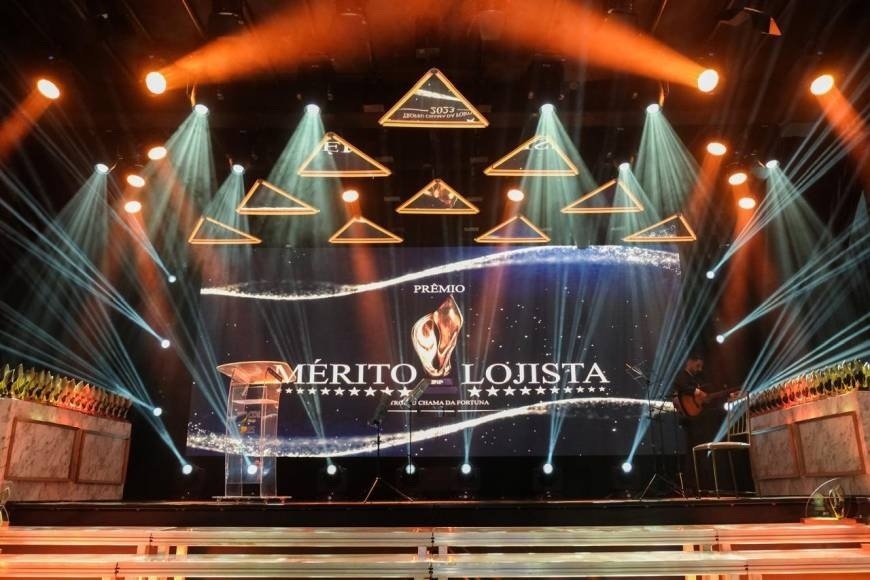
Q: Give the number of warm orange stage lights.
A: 12